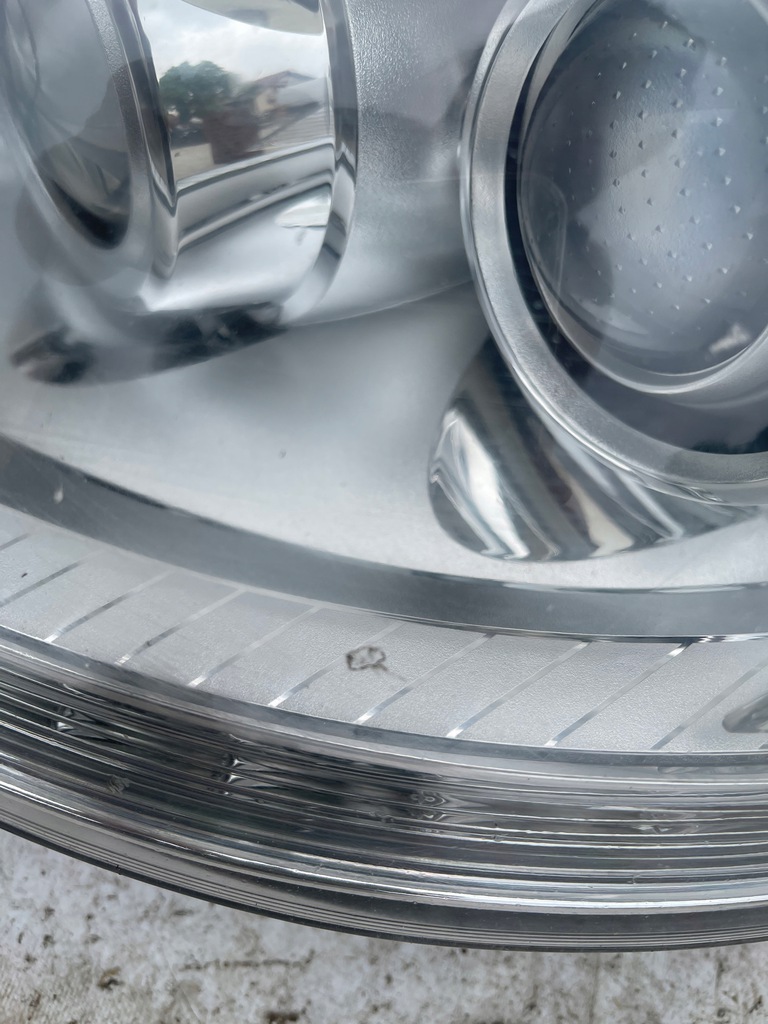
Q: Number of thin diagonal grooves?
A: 10